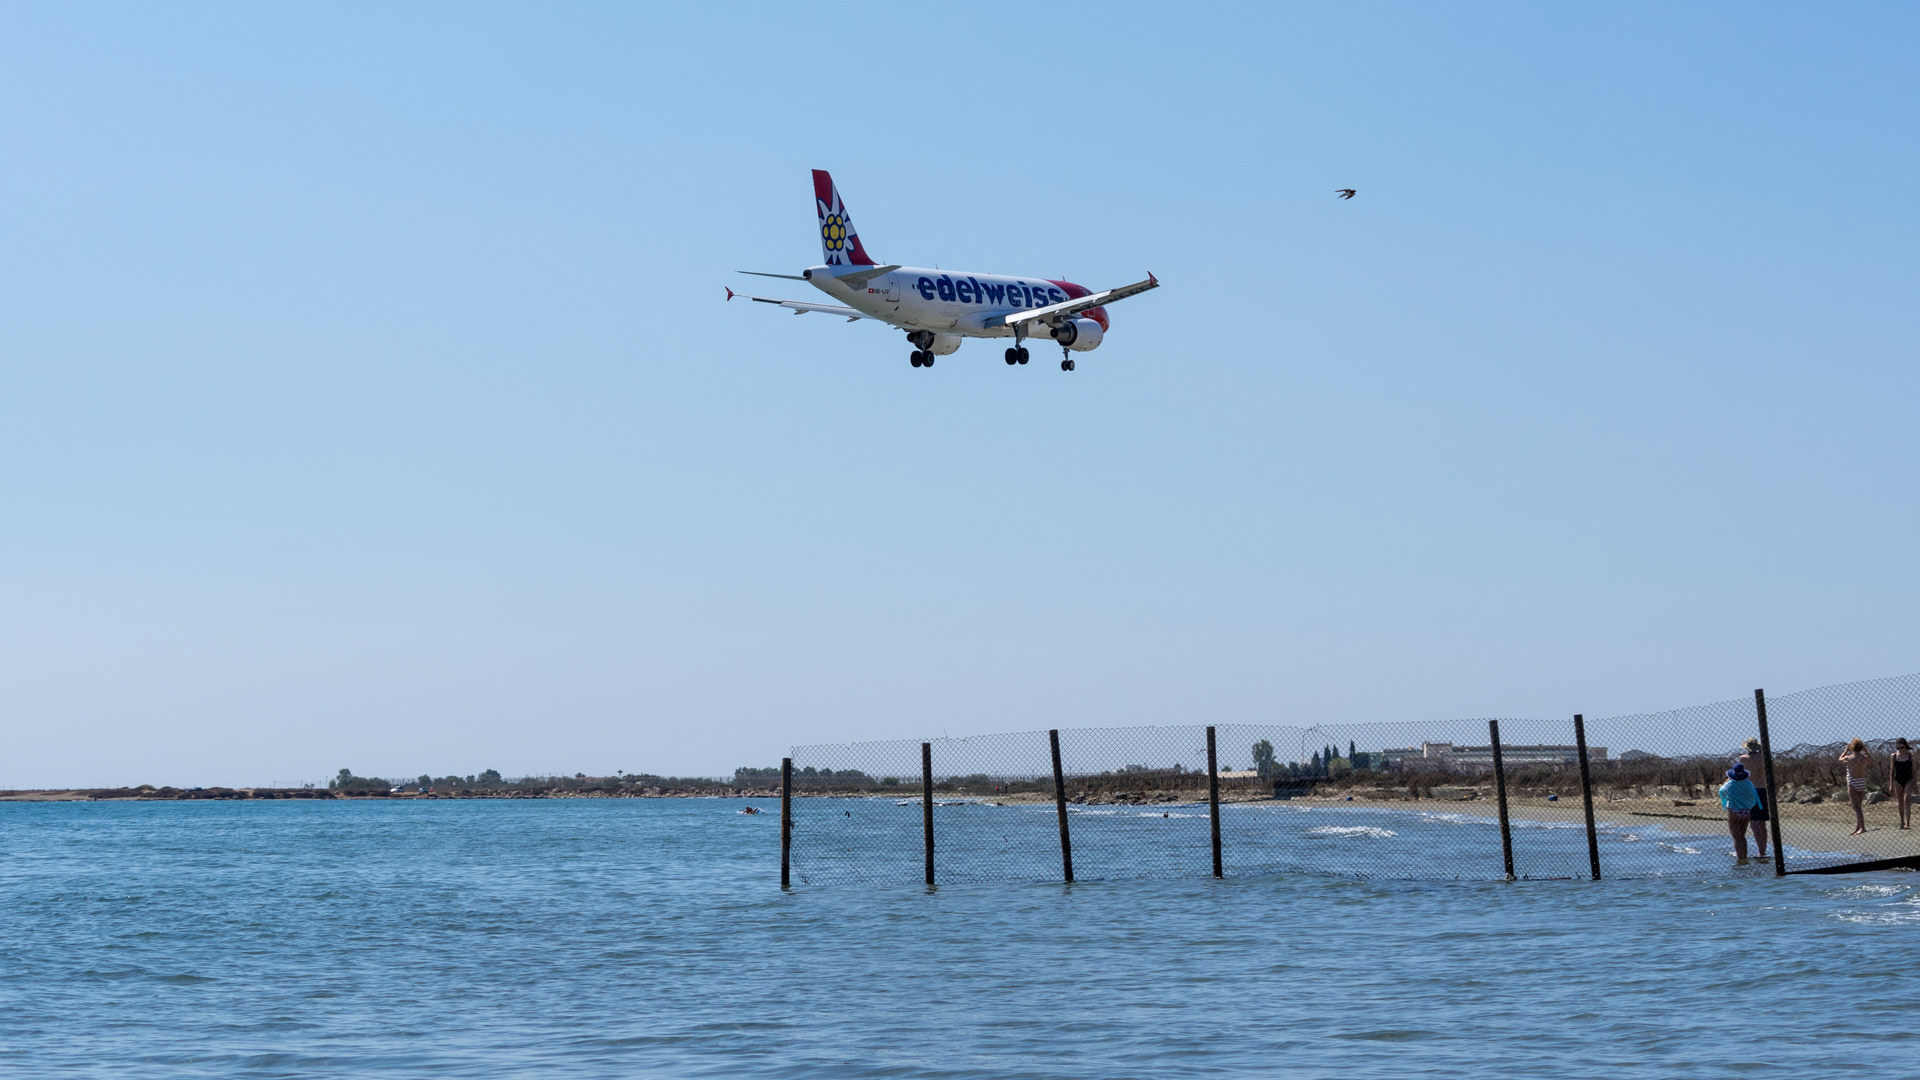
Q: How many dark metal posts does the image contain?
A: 7